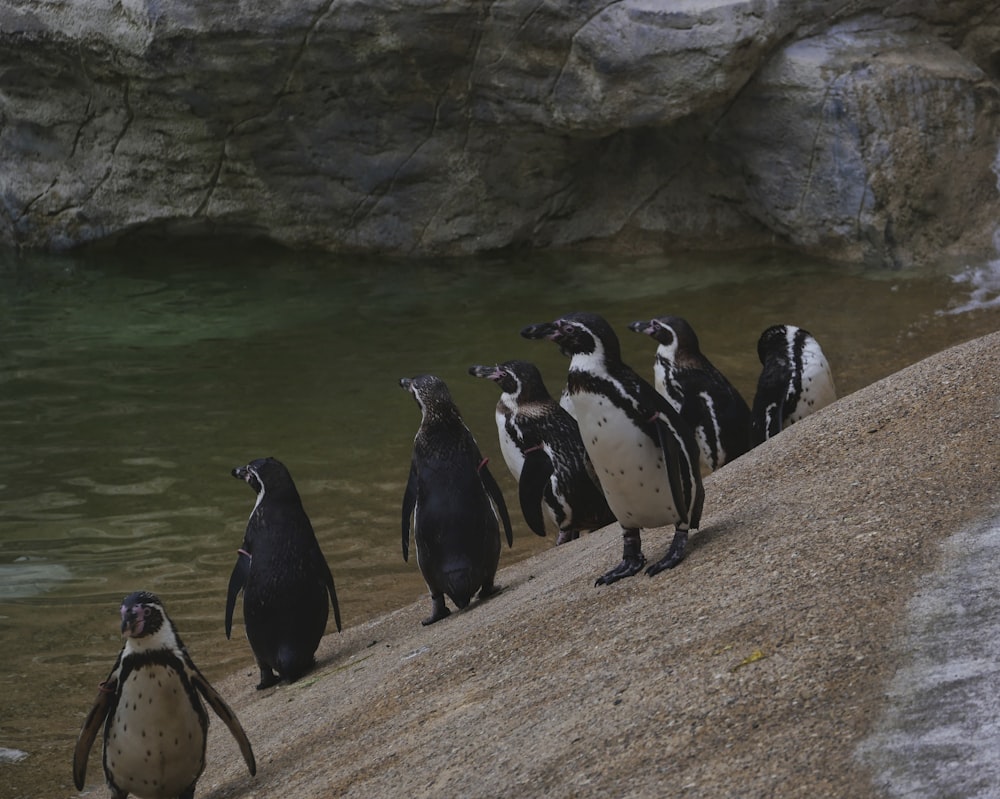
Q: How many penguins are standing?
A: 7